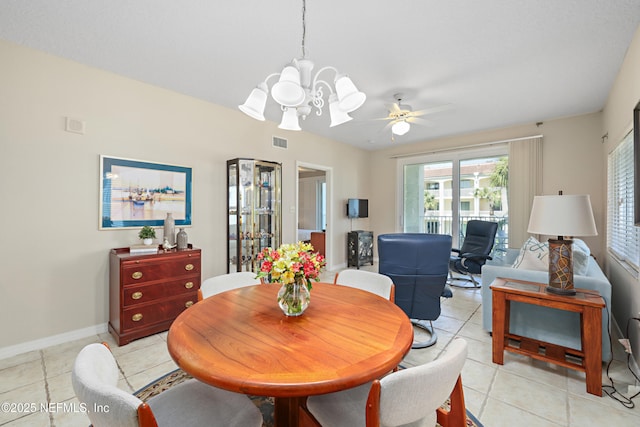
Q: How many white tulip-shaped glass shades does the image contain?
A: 5